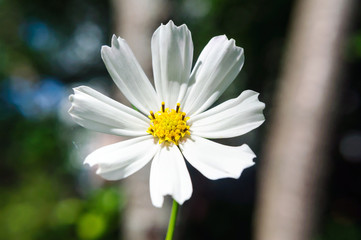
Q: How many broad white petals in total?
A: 8